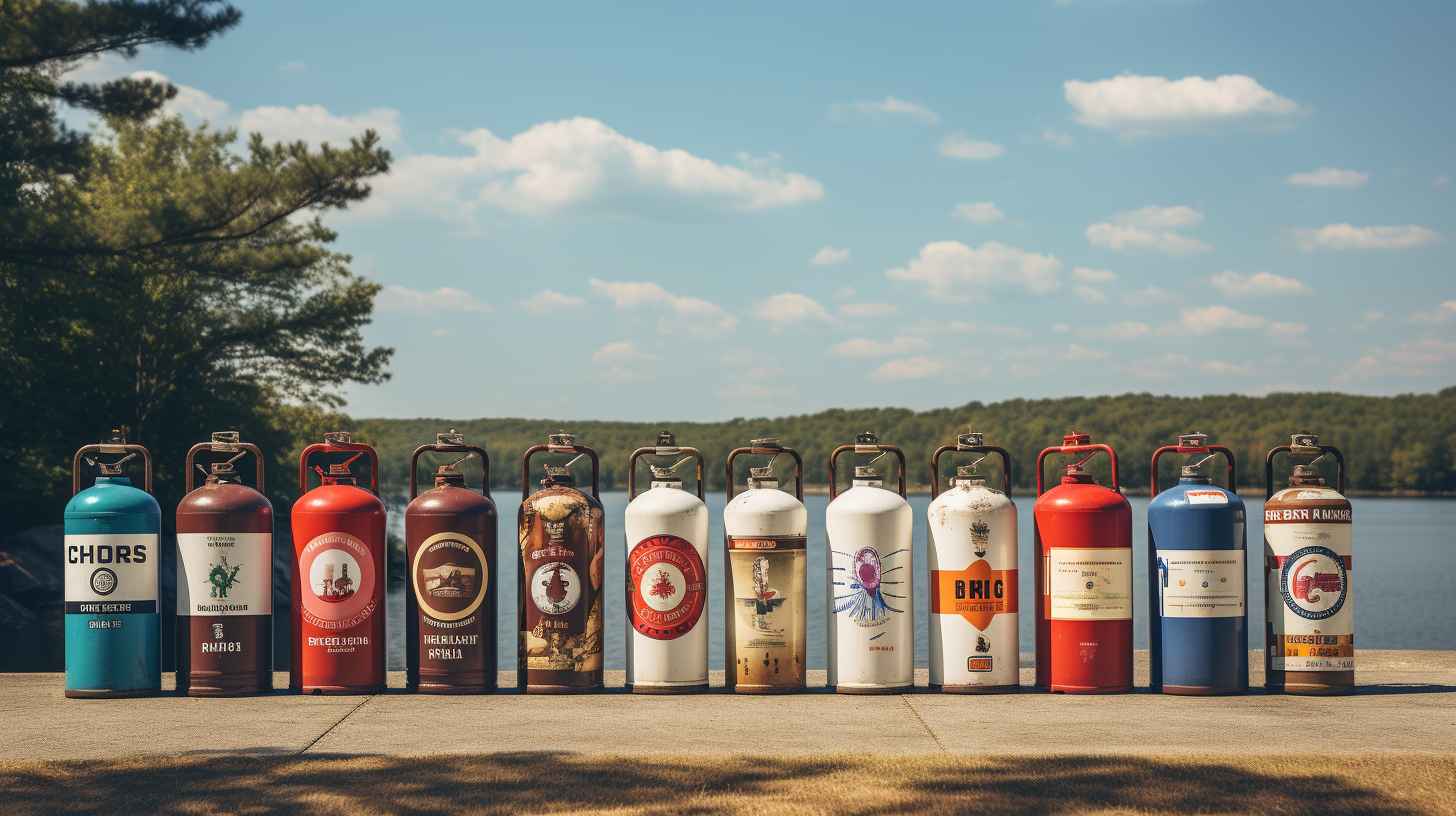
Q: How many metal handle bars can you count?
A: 12